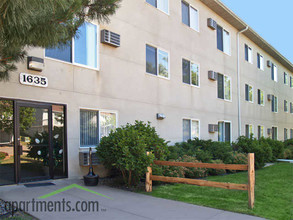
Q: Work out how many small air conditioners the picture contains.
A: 8